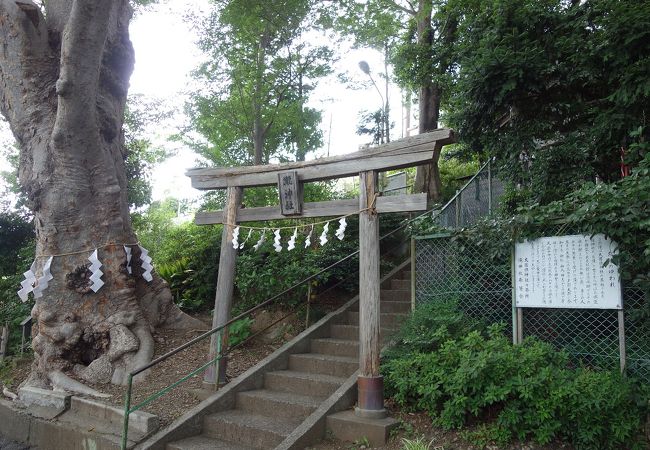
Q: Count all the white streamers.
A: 13